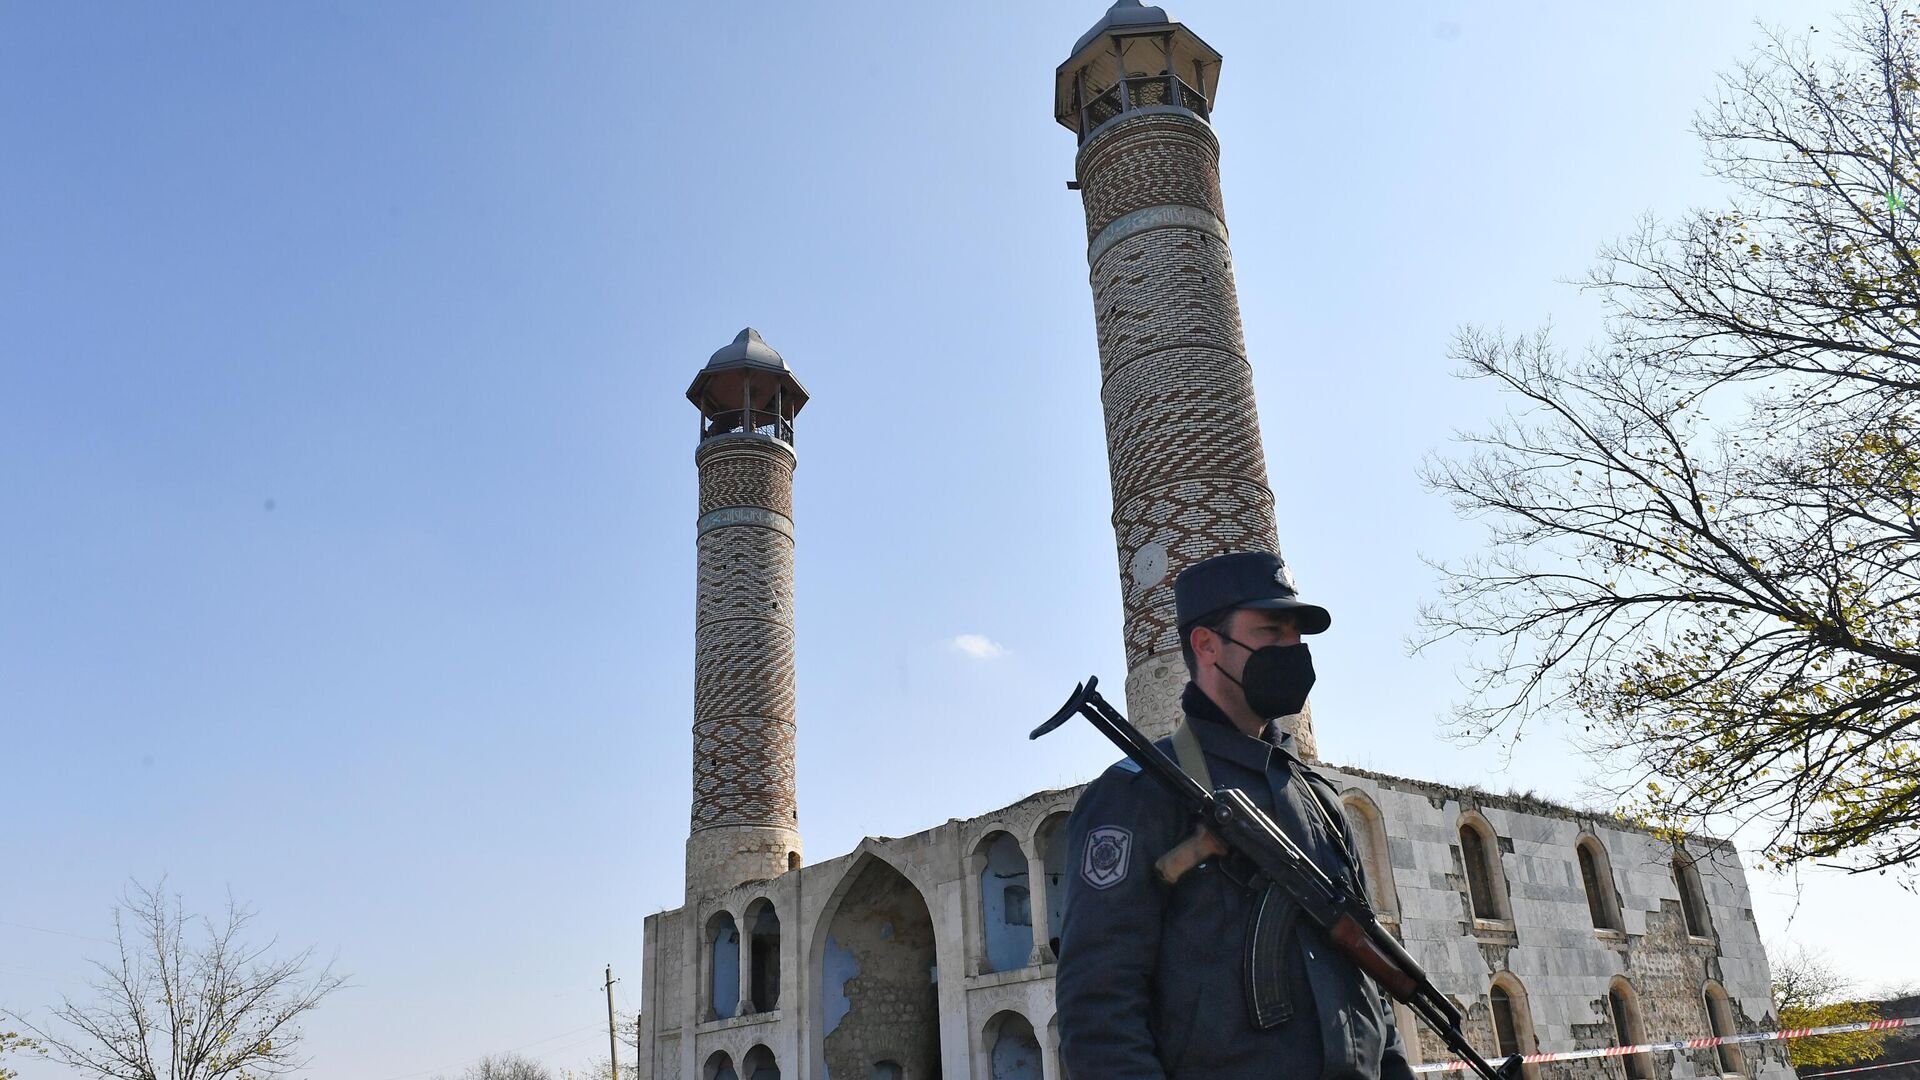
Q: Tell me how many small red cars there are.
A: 0